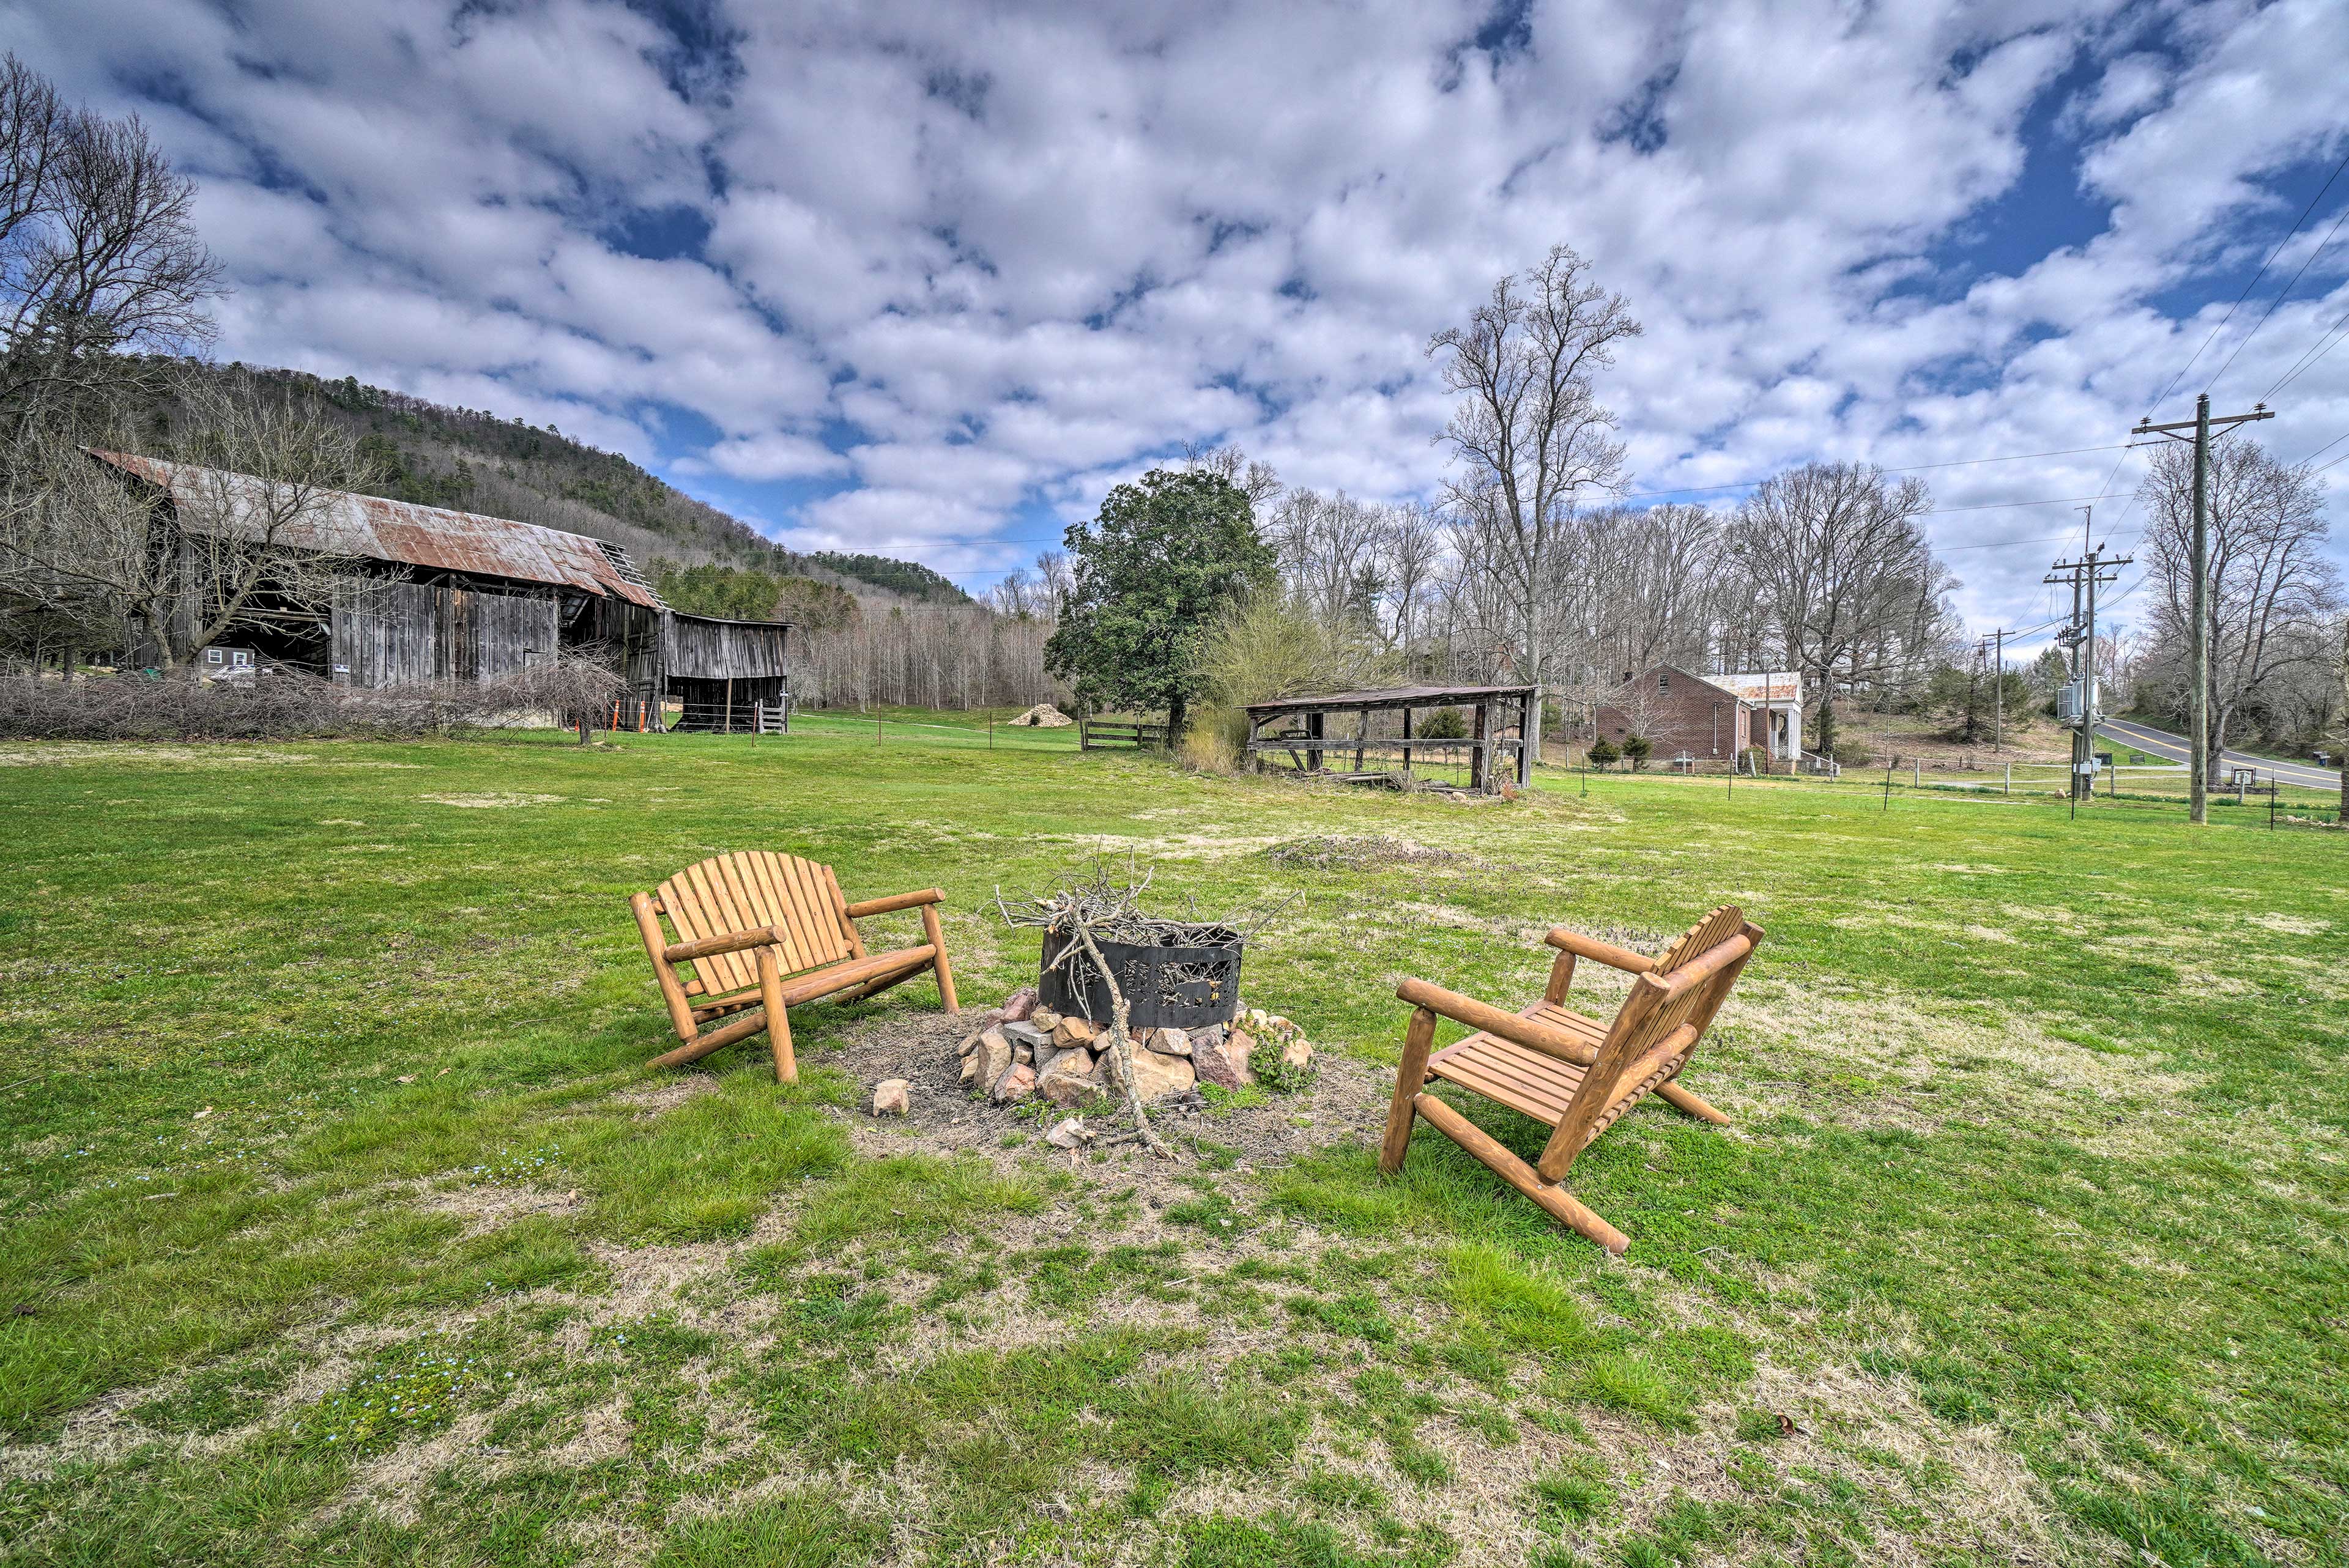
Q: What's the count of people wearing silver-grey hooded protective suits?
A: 0